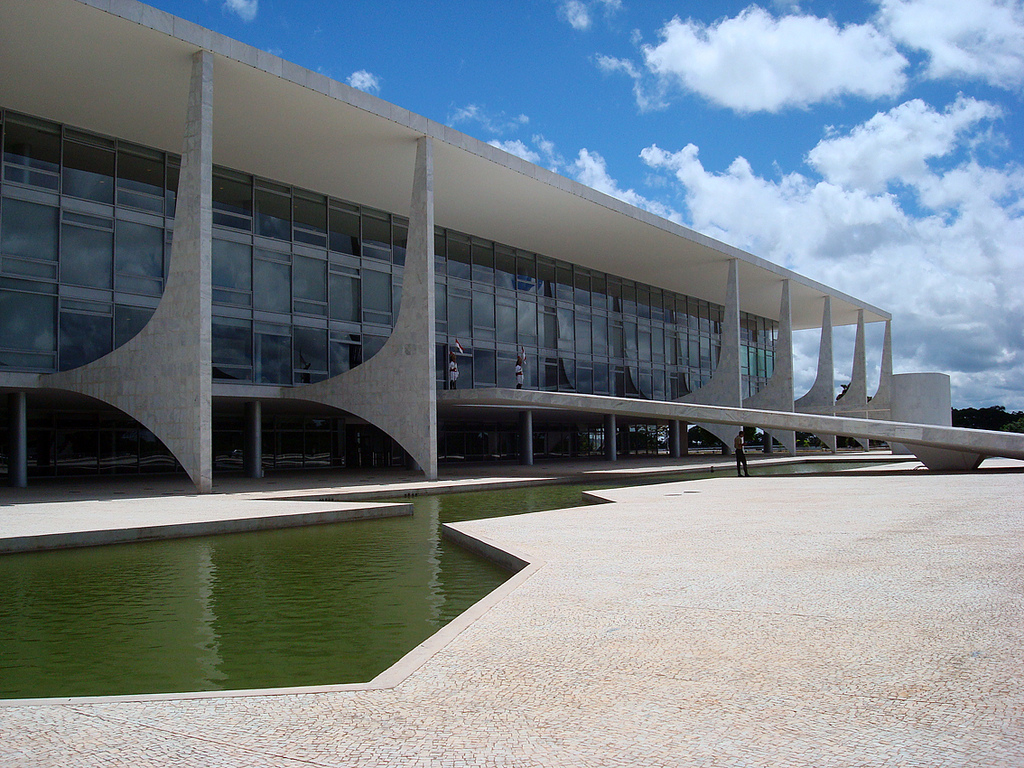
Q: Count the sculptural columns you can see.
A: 7